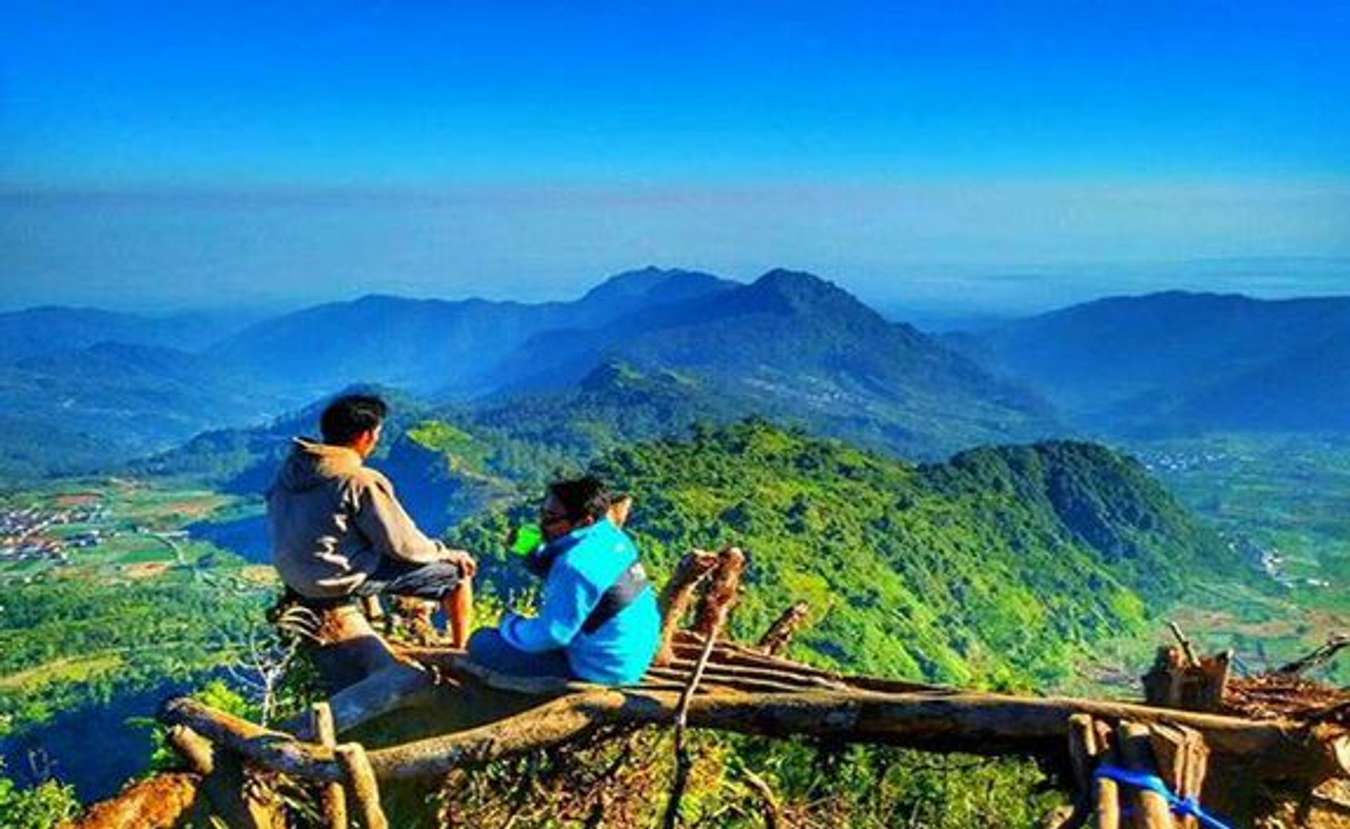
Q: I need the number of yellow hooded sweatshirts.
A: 0